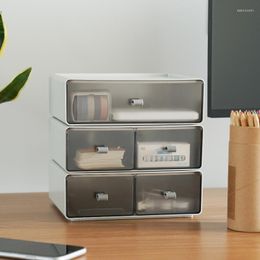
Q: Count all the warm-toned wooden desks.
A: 1